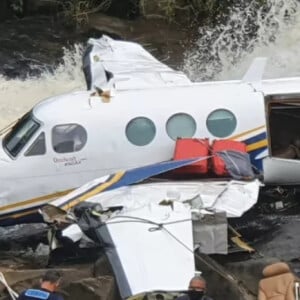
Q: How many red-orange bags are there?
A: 2